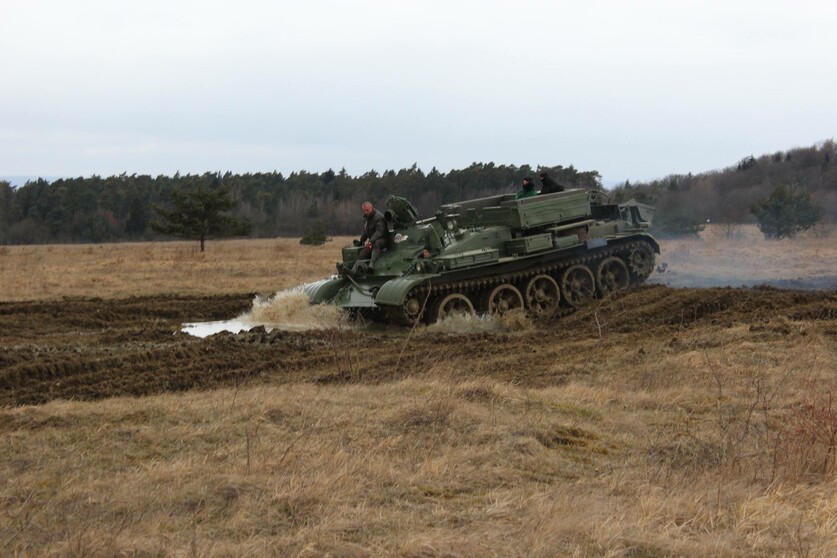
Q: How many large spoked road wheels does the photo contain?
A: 5